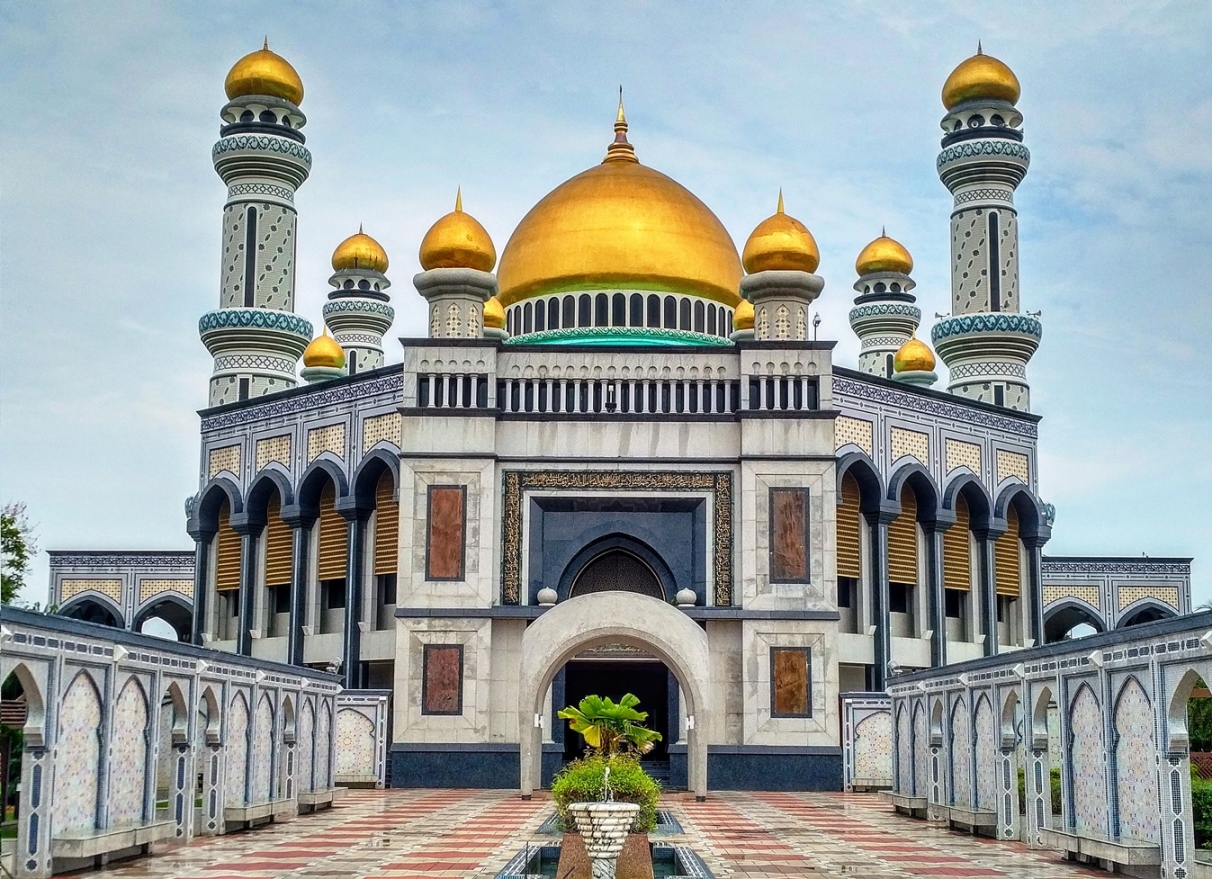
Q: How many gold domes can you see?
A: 11